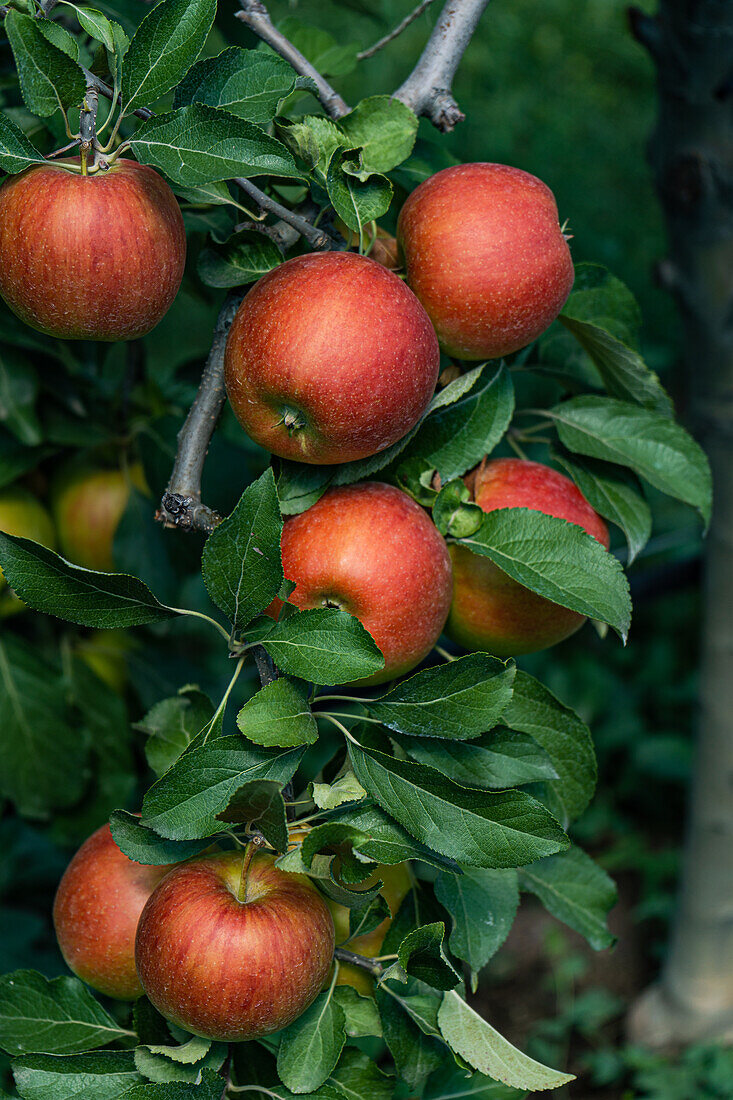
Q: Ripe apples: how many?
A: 7